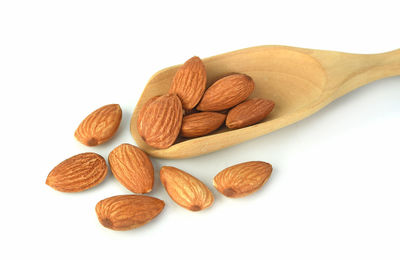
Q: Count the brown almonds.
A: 11